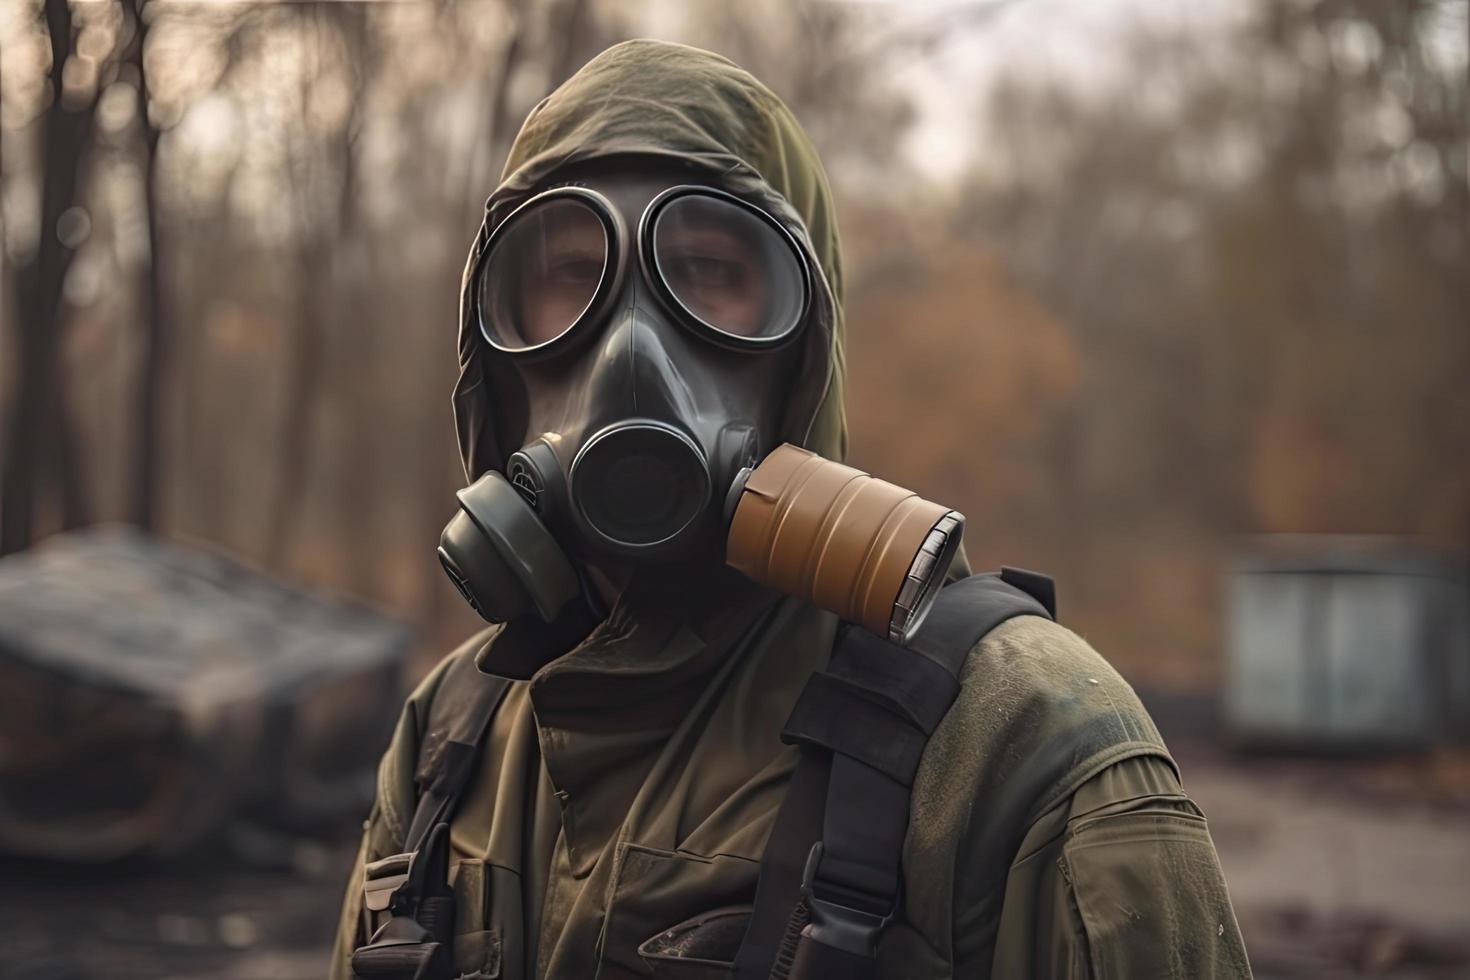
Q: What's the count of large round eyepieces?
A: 2